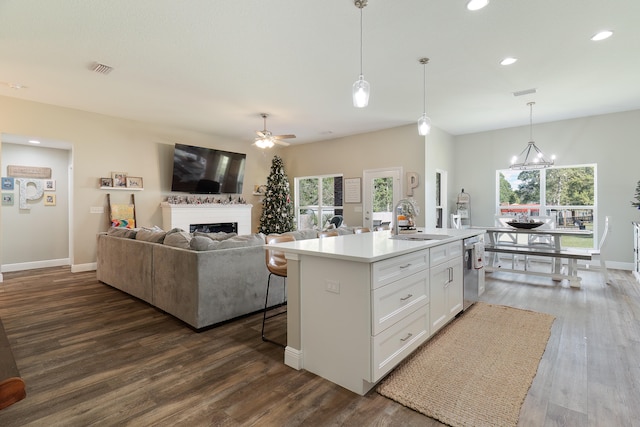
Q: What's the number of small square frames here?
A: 4